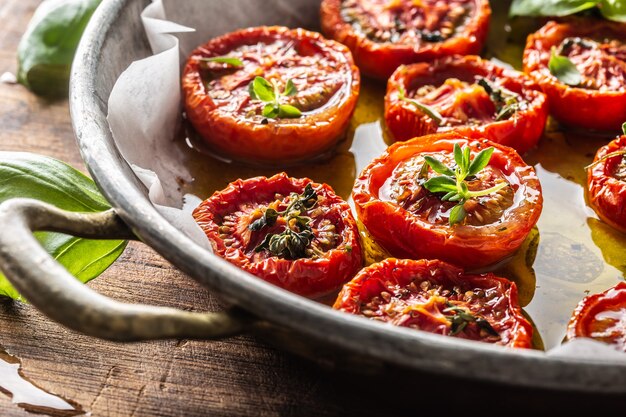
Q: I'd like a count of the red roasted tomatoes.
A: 9